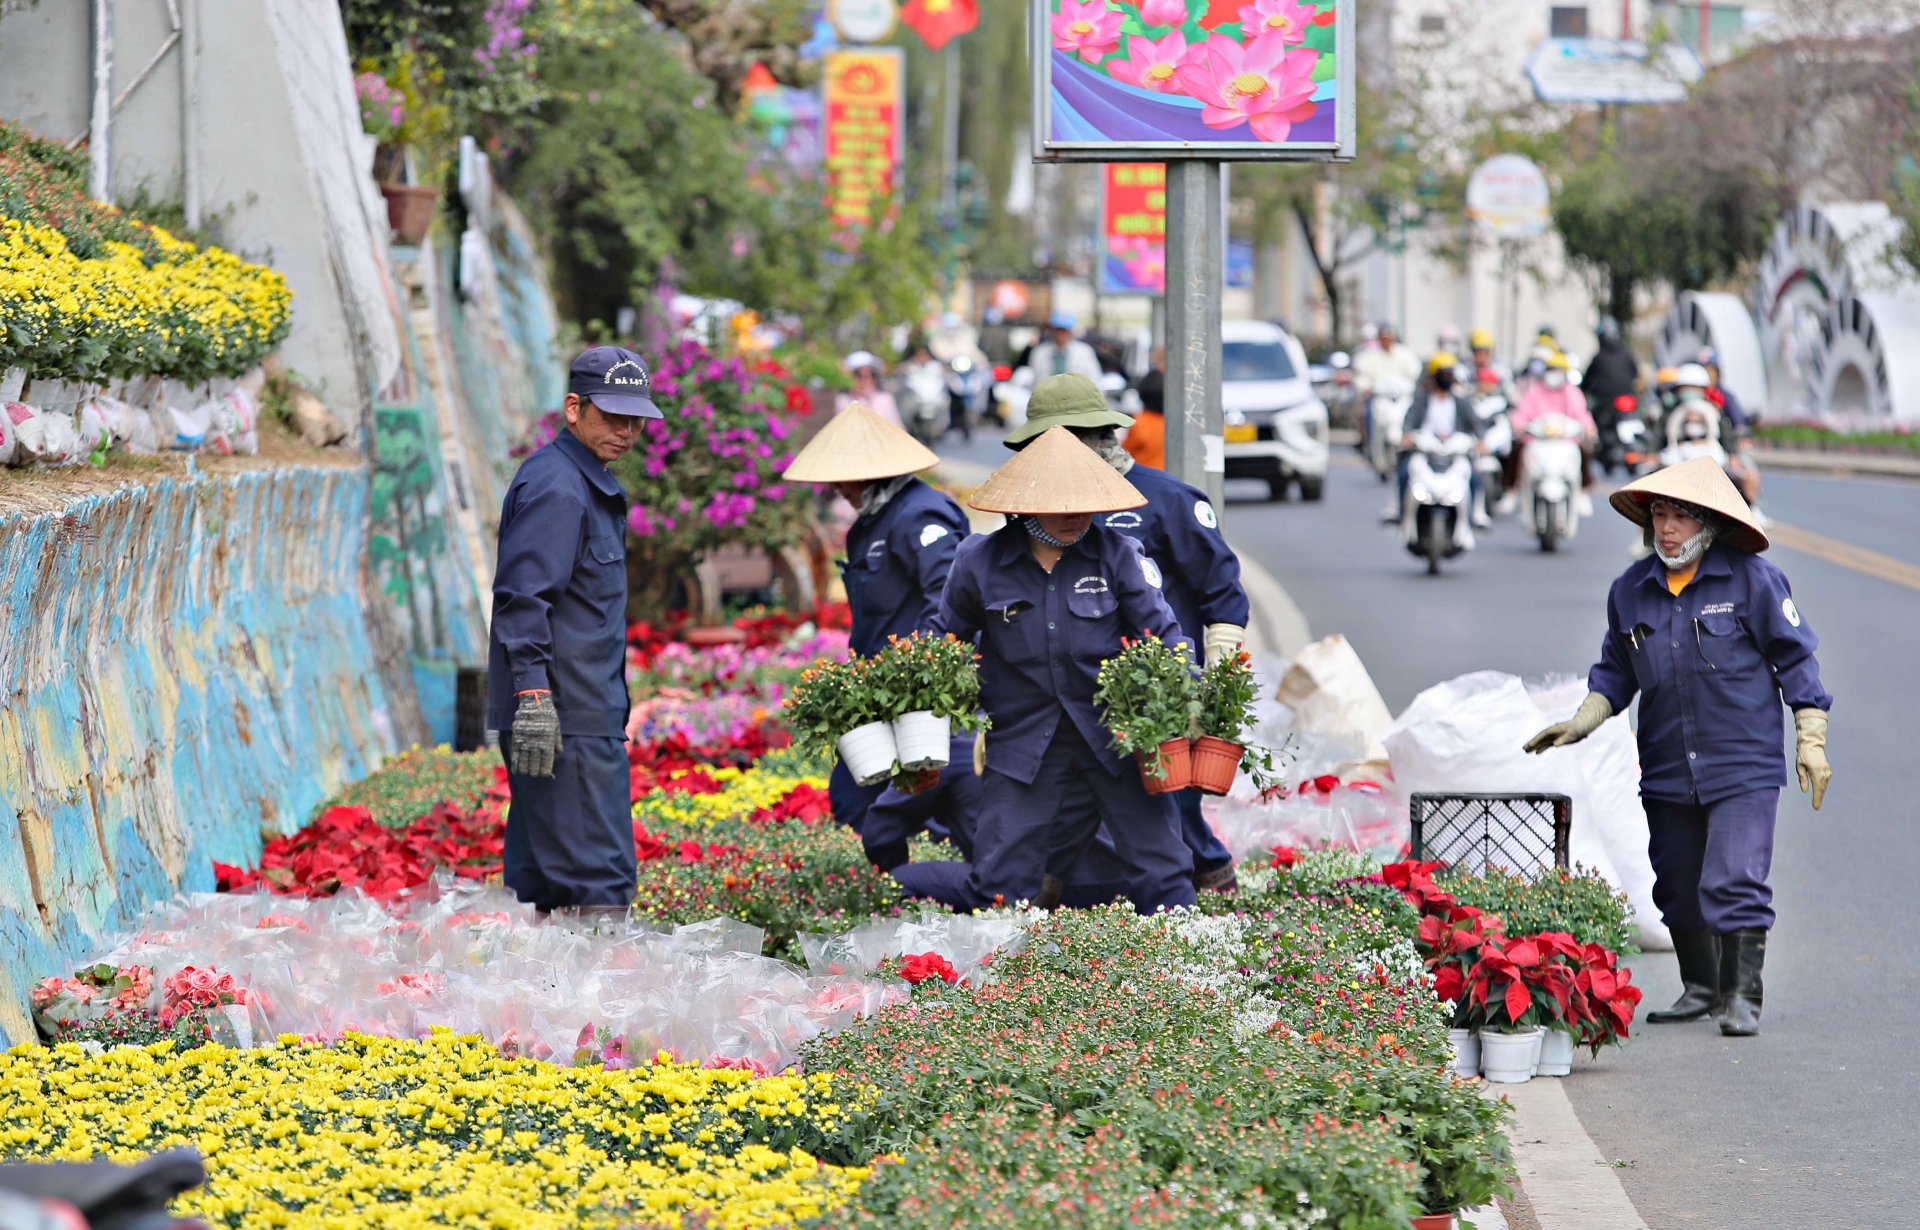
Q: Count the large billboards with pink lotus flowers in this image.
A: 1